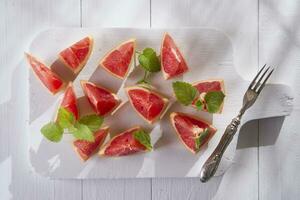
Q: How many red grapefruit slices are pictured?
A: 11